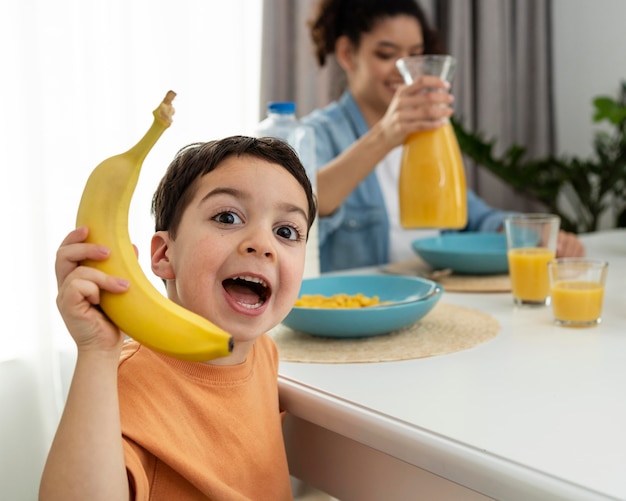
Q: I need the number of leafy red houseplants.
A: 0